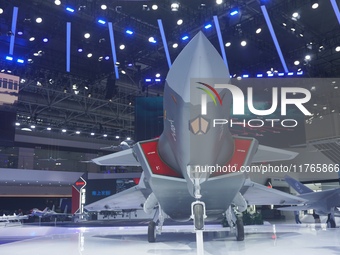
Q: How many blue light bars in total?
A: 7